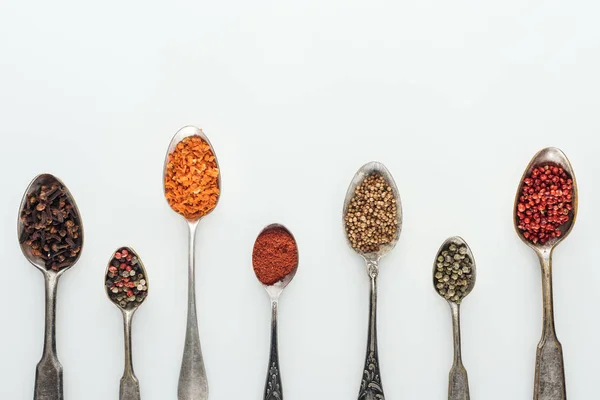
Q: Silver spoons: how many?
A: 7